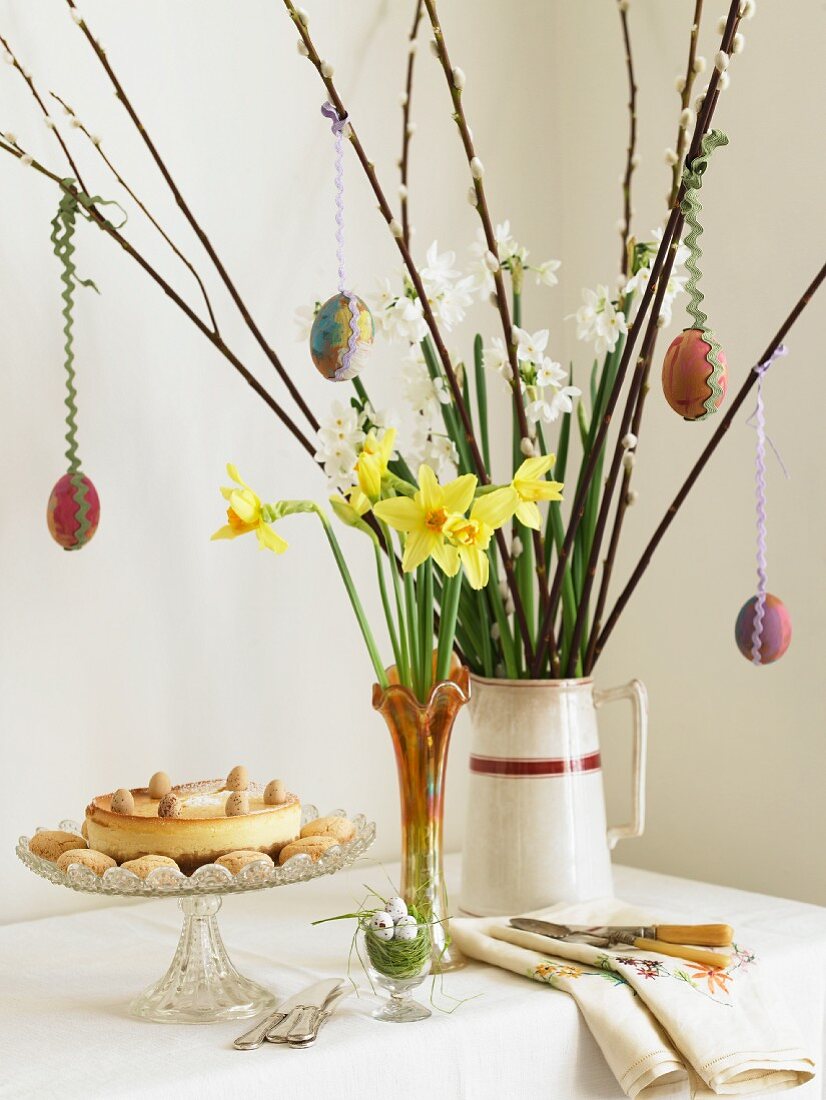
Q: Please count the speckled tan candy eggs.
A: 6